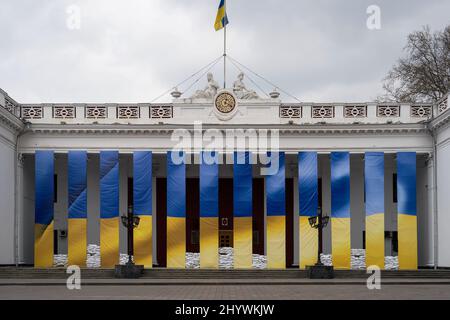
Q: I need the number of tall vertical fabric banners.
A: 12